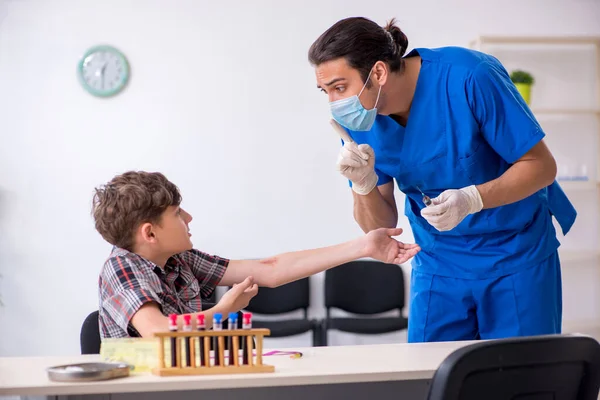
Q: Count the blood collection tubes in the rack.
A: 6